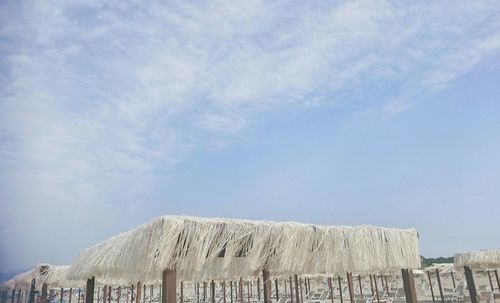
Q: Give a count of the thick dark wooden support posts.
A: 5